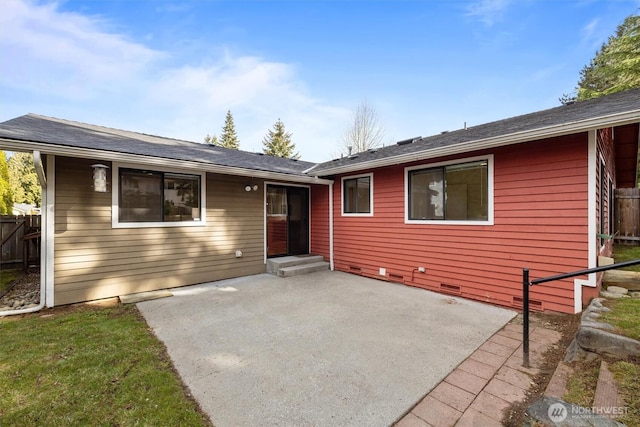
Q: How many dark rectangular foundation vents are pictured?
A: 4